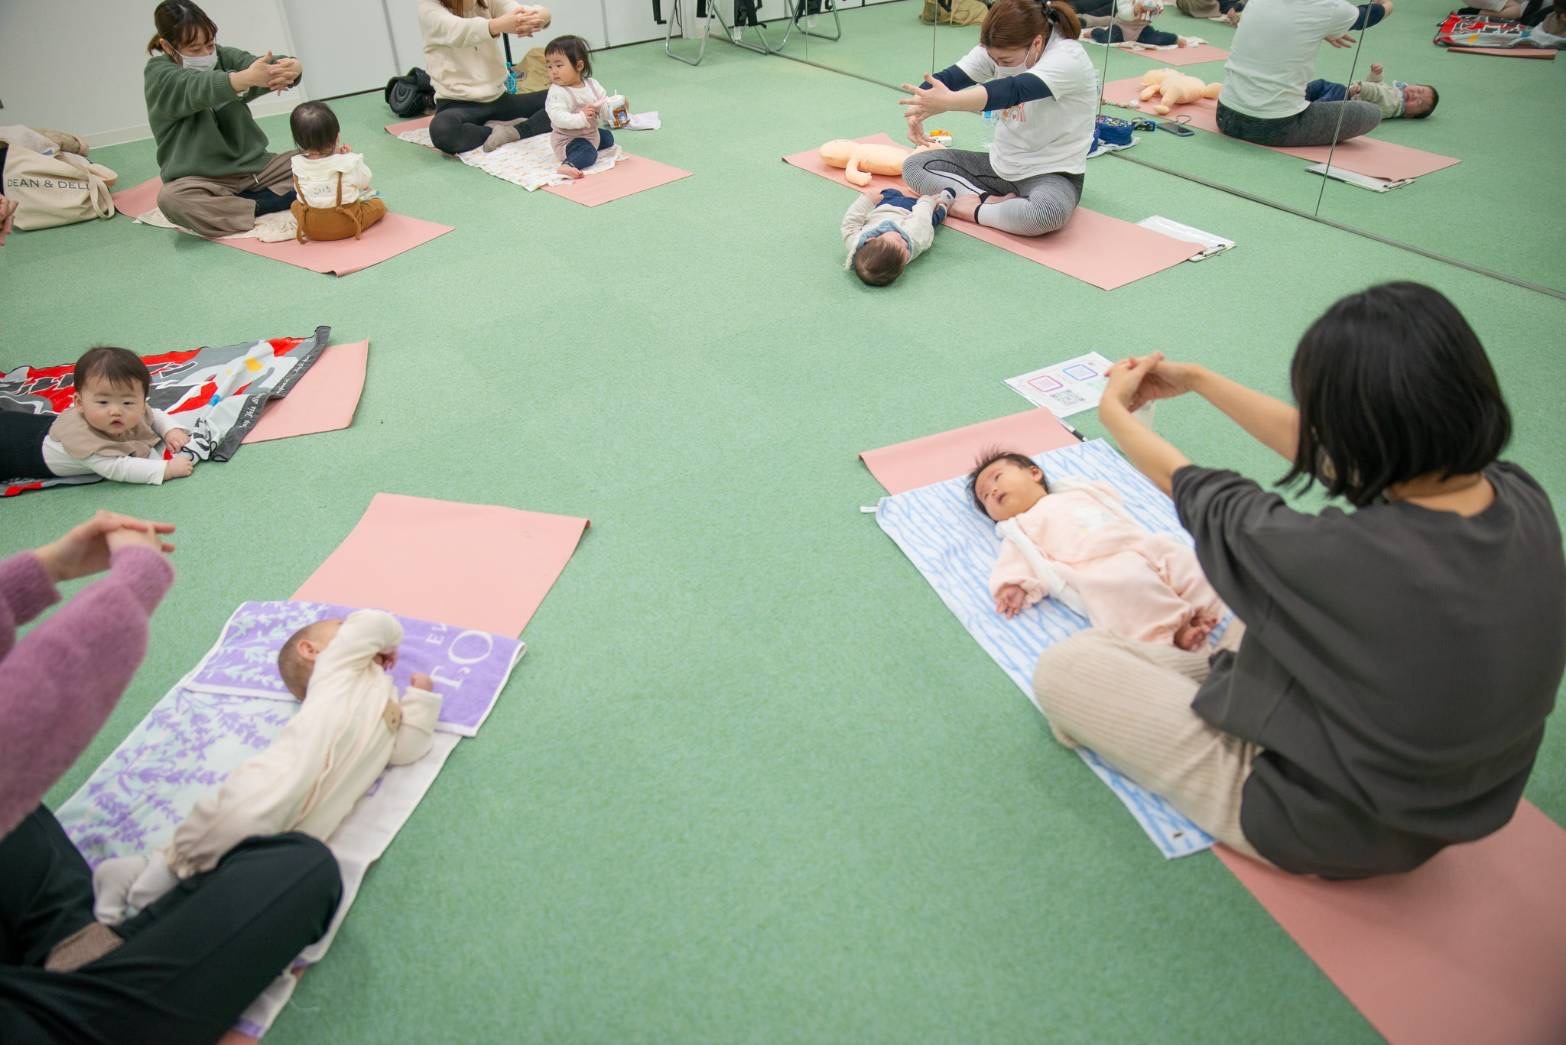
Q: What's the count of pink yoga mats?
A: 6